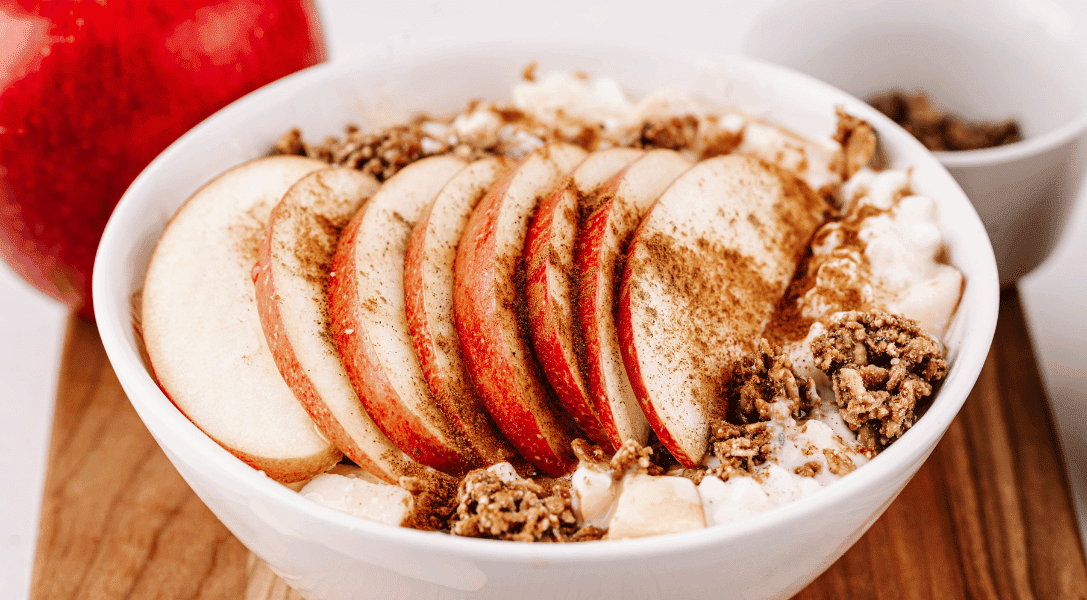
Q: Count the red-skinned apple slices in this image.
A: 8